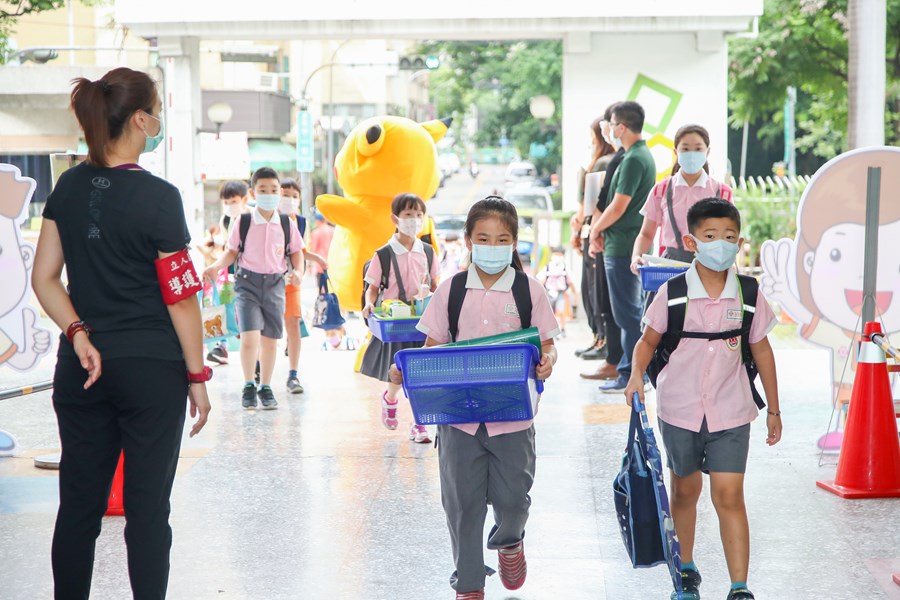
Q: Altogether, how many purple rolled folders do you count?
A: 0